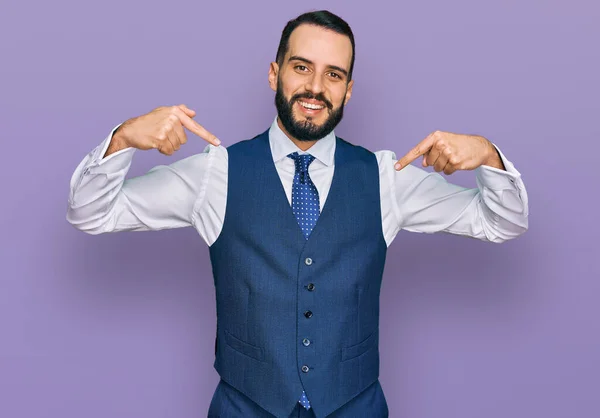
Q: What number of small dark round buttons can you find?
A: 5